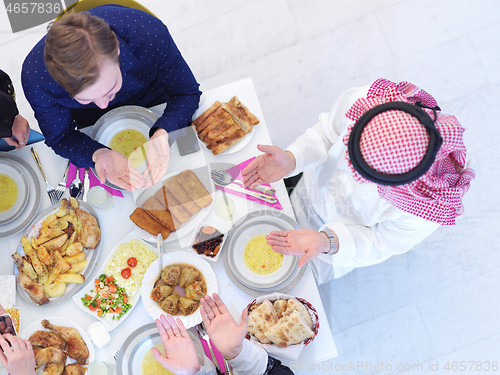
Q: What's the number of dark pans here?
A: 0